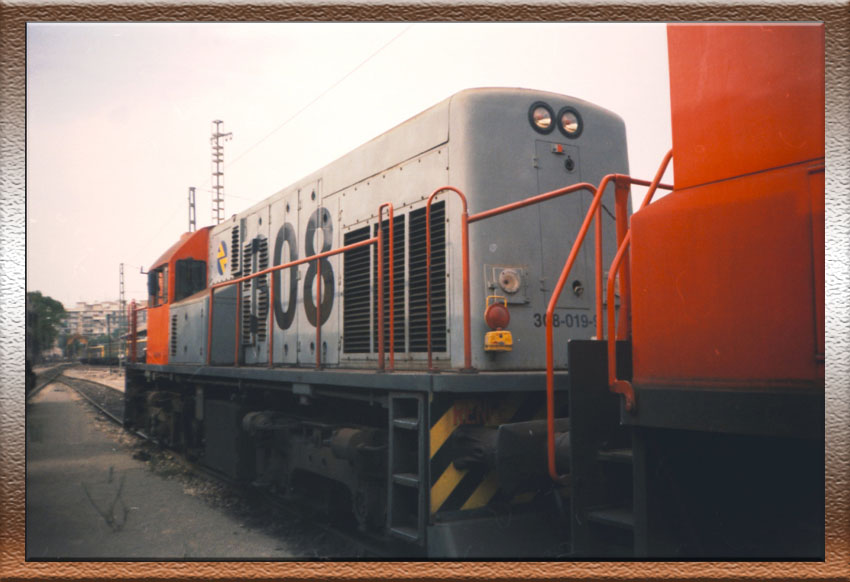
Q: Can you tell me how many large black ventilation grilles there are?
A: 3